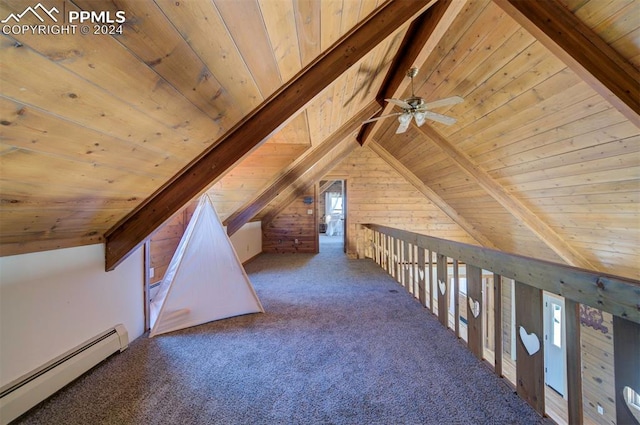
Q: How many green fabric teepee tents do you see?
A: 0